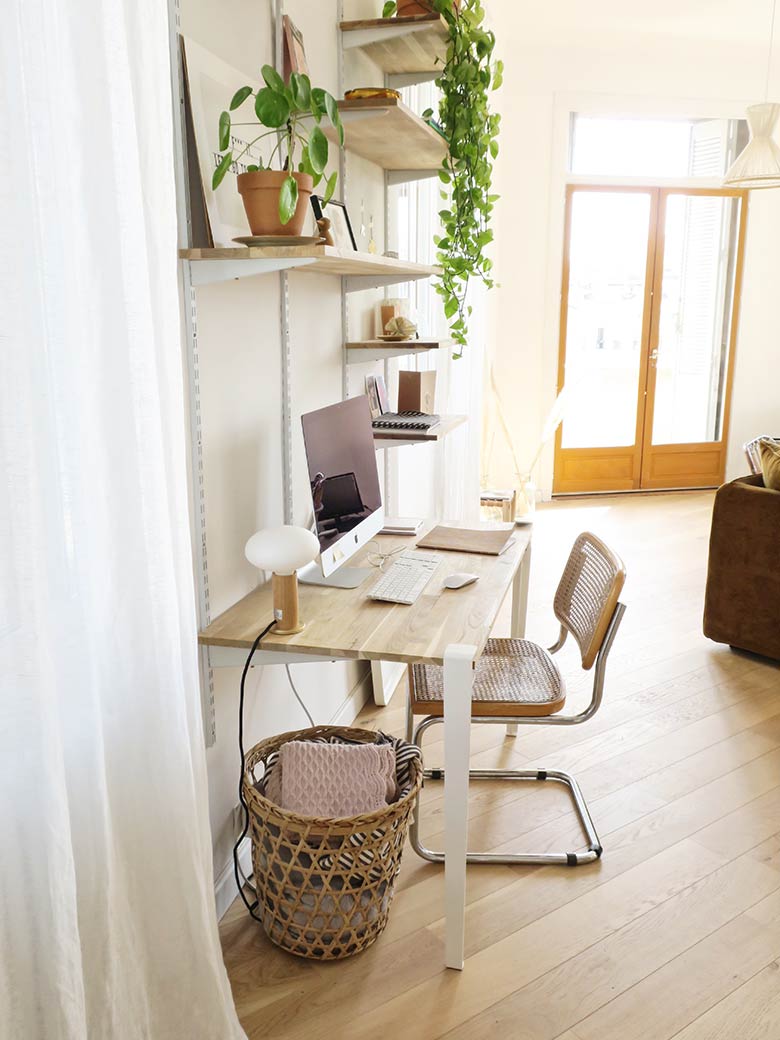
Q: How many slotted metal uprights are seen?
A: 4